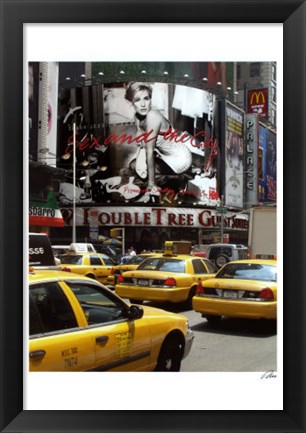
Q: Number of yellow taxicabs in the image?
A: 5